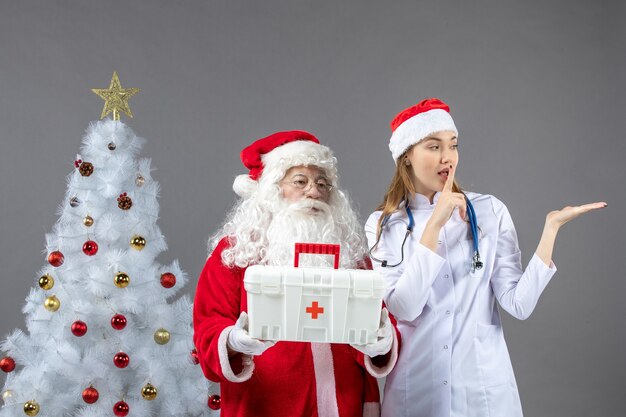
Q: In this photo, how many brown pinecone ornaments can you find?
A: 2